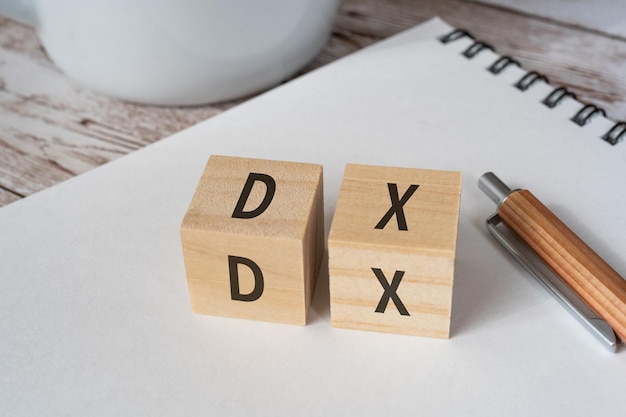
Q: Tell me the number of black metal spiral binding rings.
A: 7